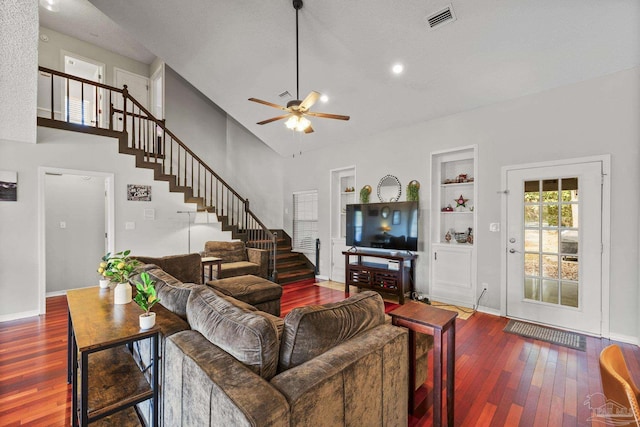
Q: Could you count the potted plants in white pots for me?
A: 3